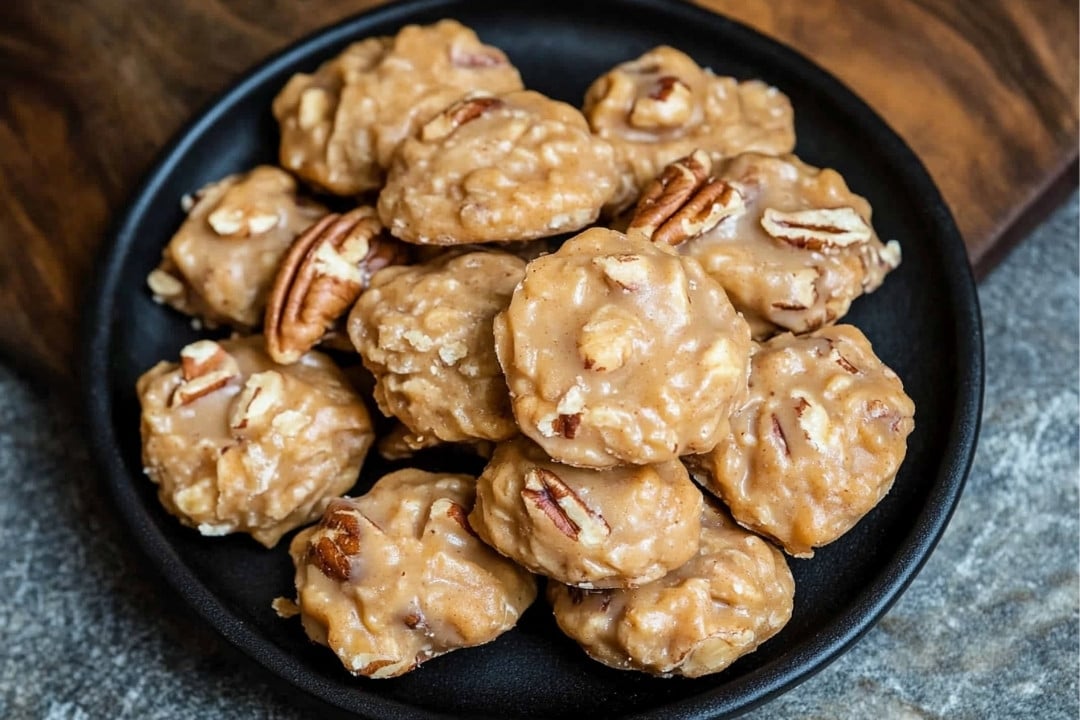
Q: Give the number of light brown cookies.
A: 12